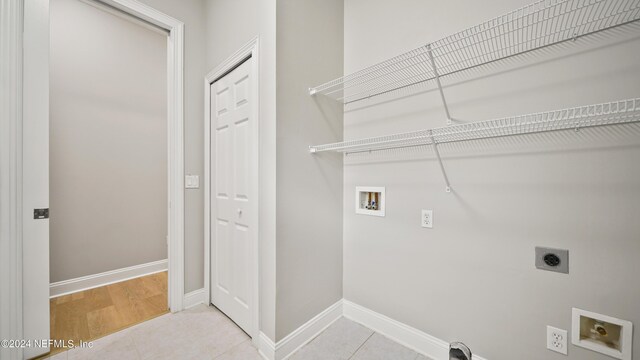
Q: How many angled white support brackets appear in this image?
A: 2